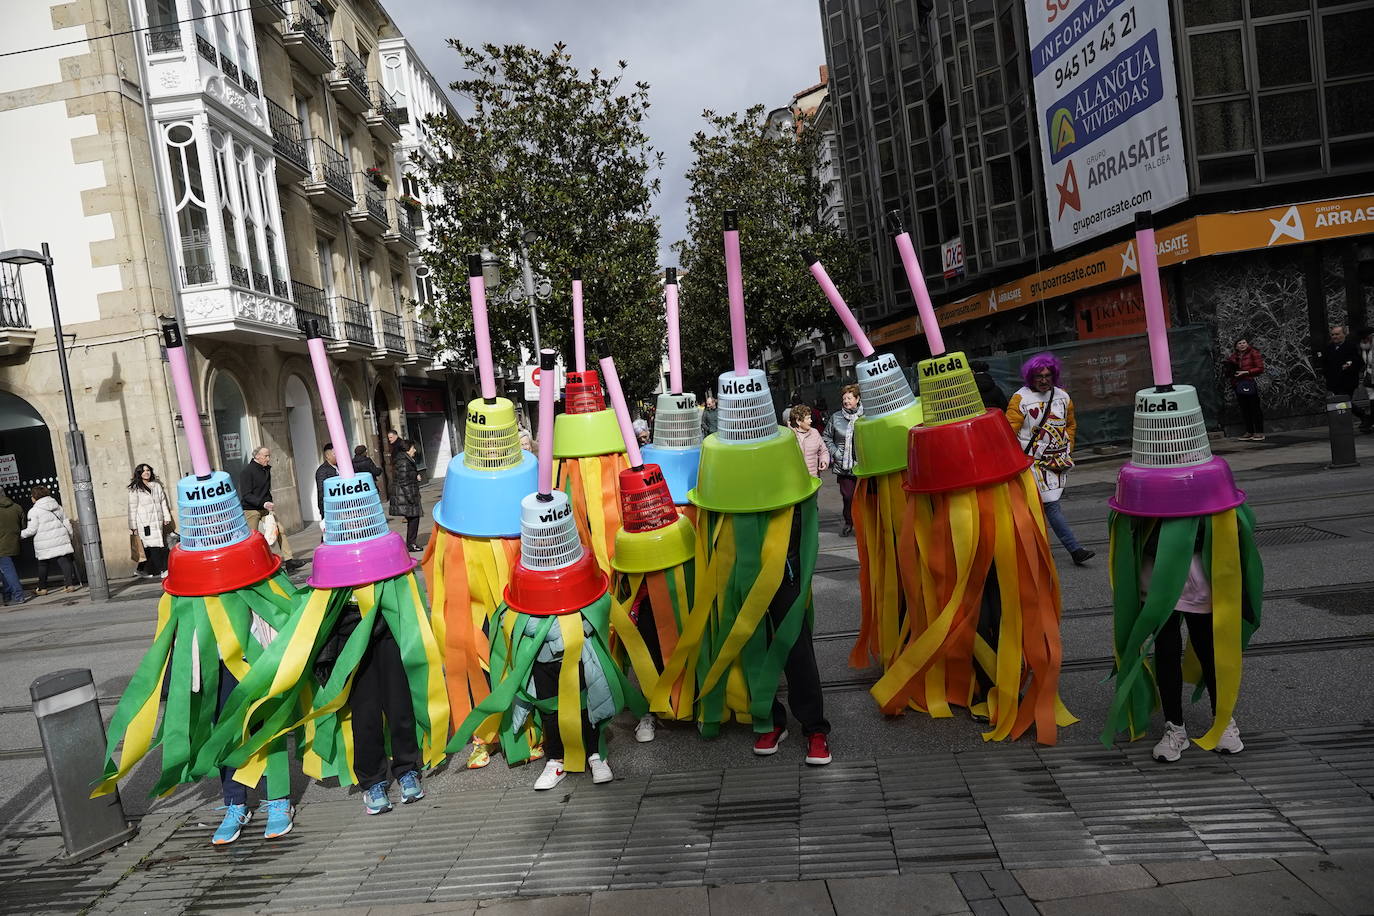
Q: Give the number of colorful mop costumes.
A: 11